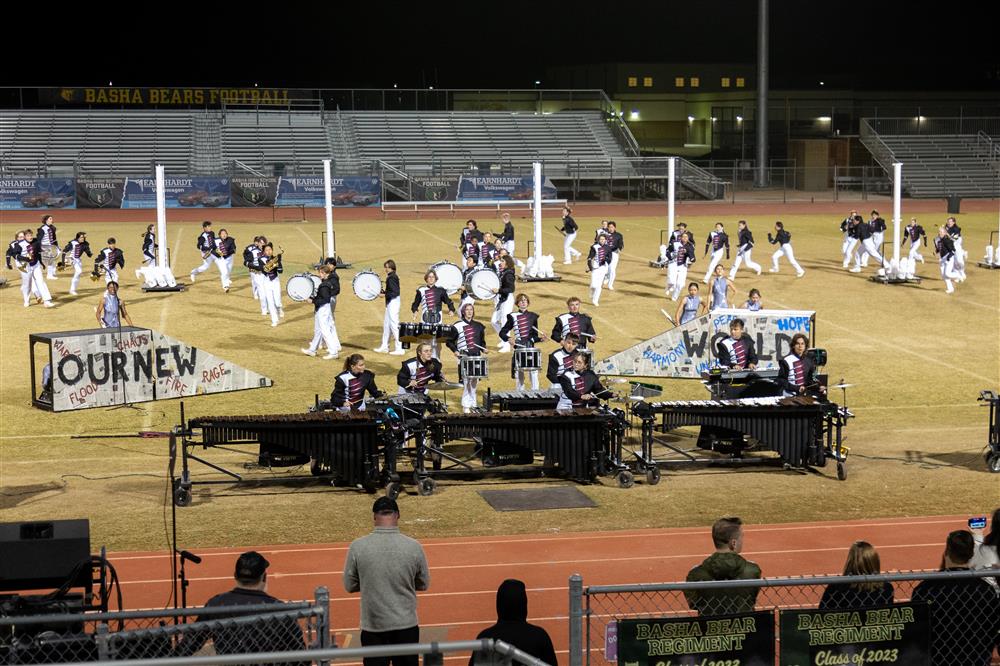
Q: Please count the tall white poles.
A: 5